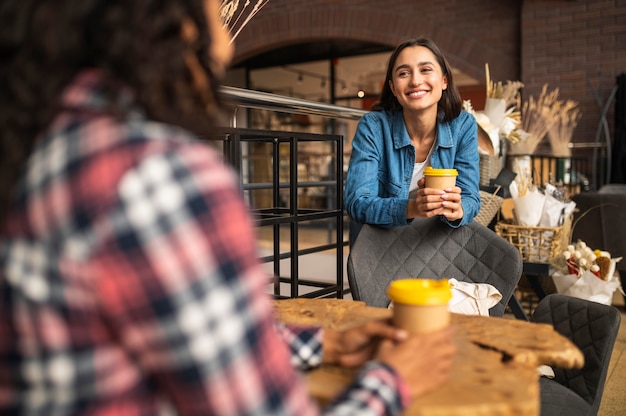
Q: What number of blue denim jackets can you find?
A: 1